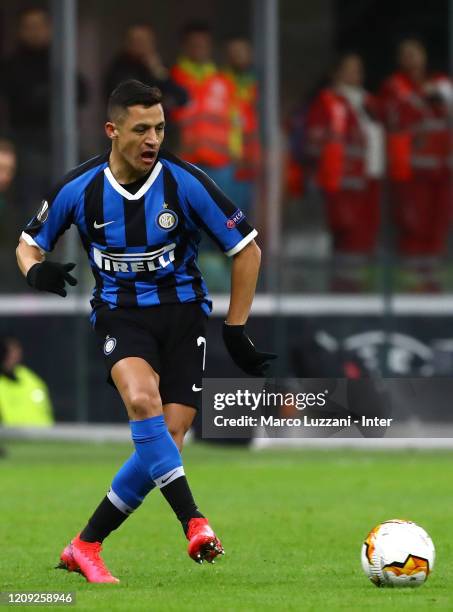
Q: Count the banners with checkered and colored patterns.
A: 0